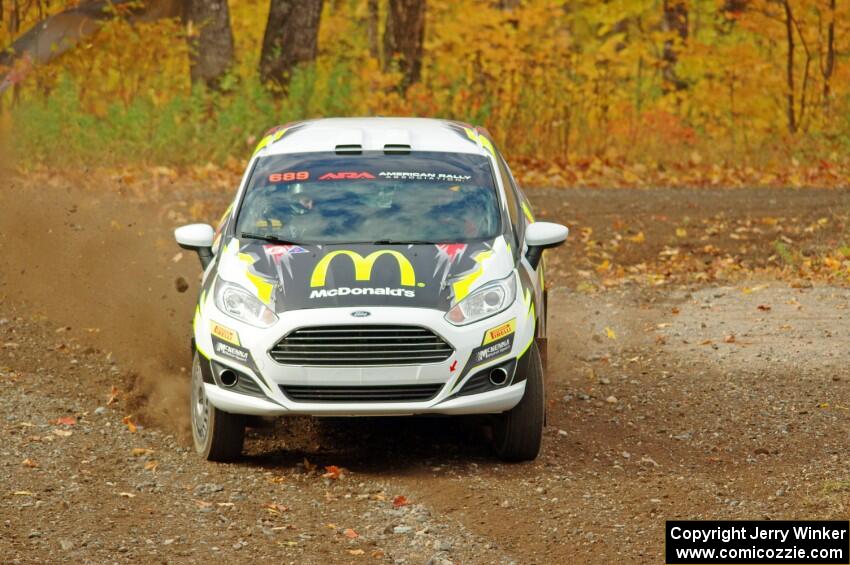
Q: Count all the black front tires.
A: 2